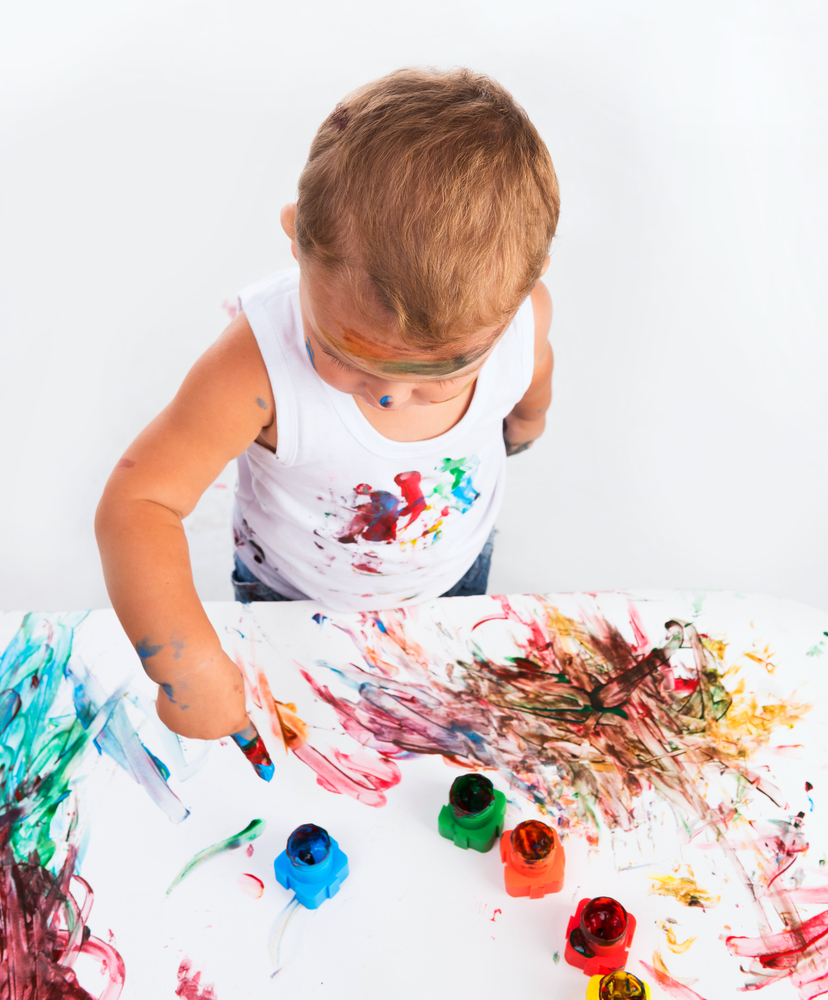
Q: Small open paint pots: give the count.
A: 5